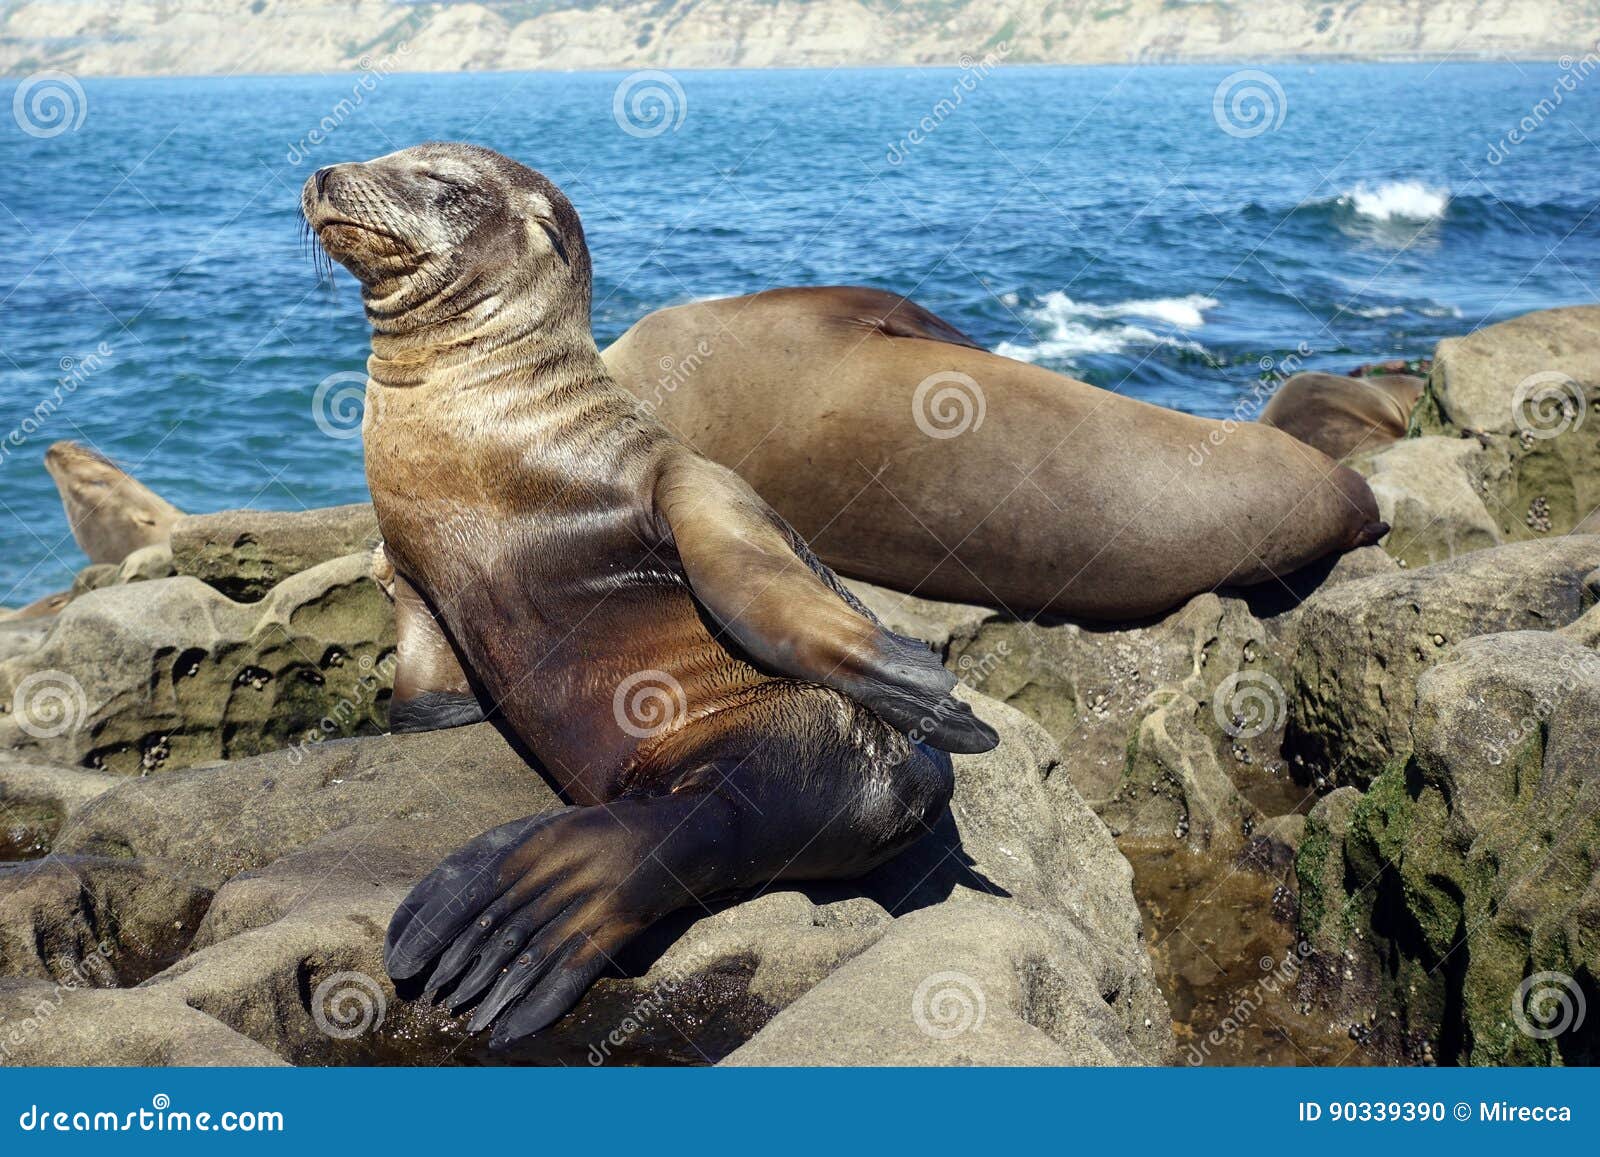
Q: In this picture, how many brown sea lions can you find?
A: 4